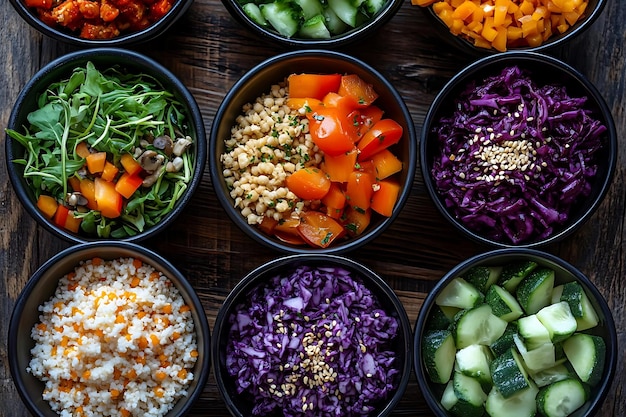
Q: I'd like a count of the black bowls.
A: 9